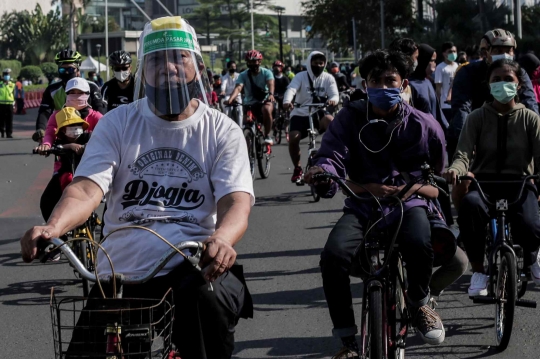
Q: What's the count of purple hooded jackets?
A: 1